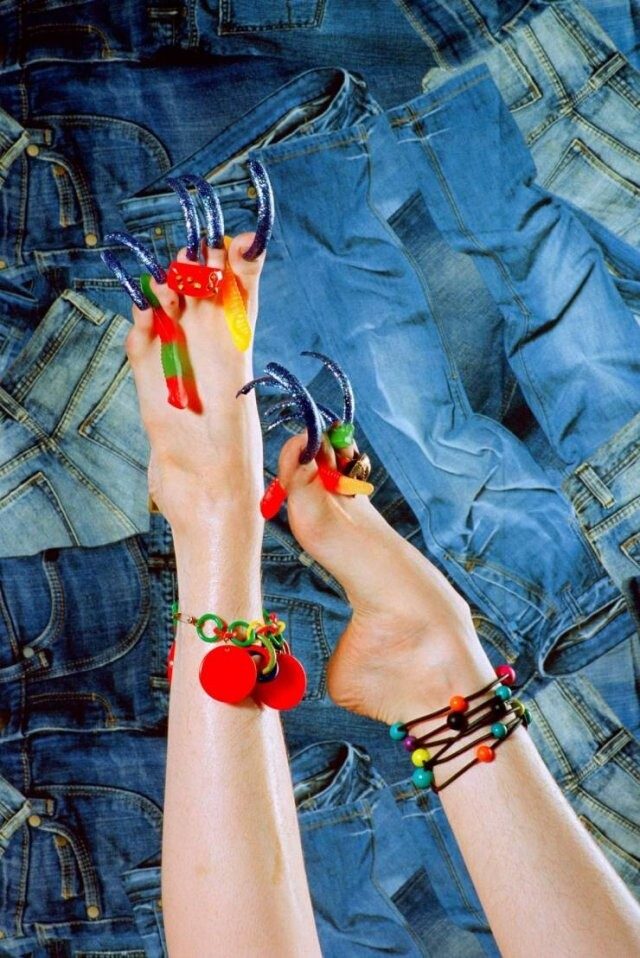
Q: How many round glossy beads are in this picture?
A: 13